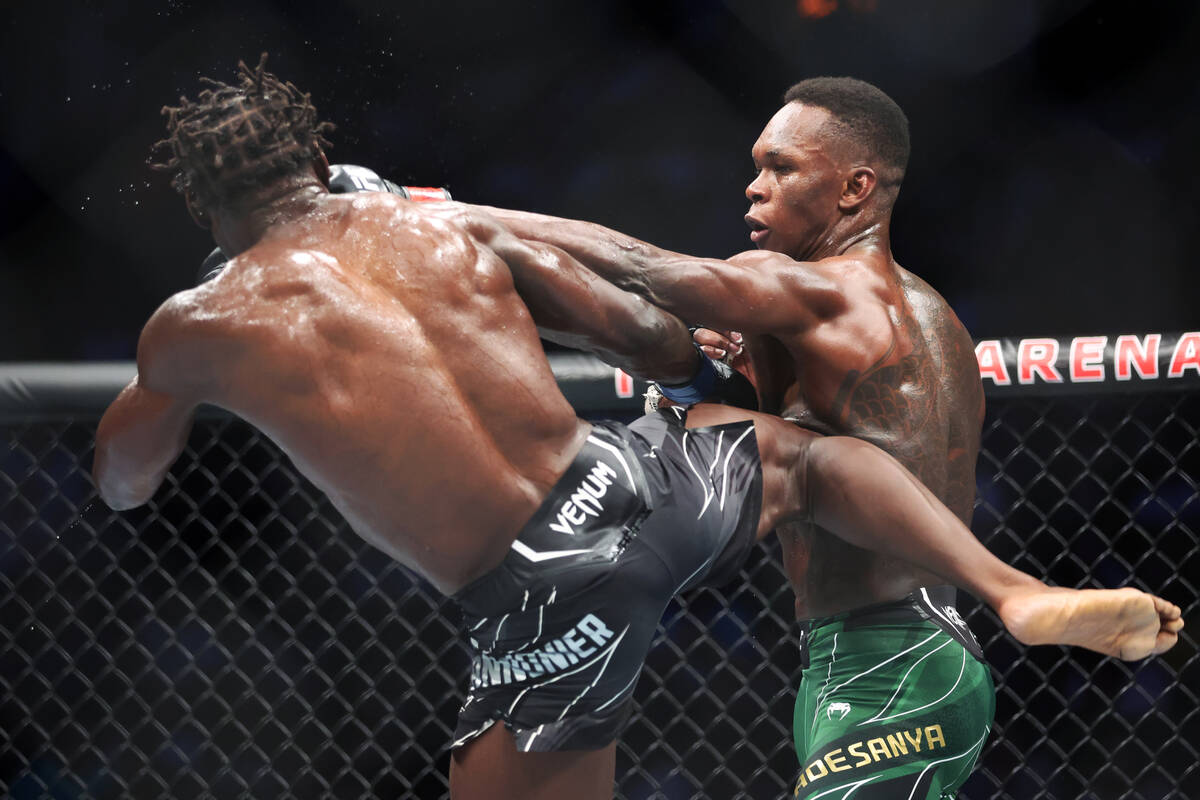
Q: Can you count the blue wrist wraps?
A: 1